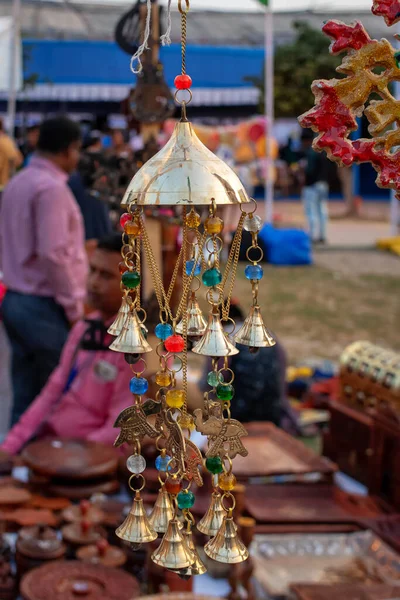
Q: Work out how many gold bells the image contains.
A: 11